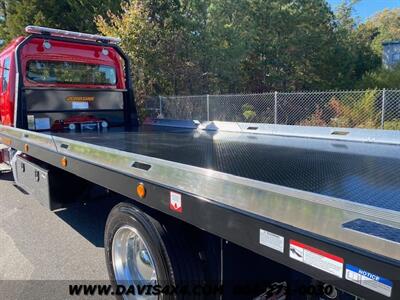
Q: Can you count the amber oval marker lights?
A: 3